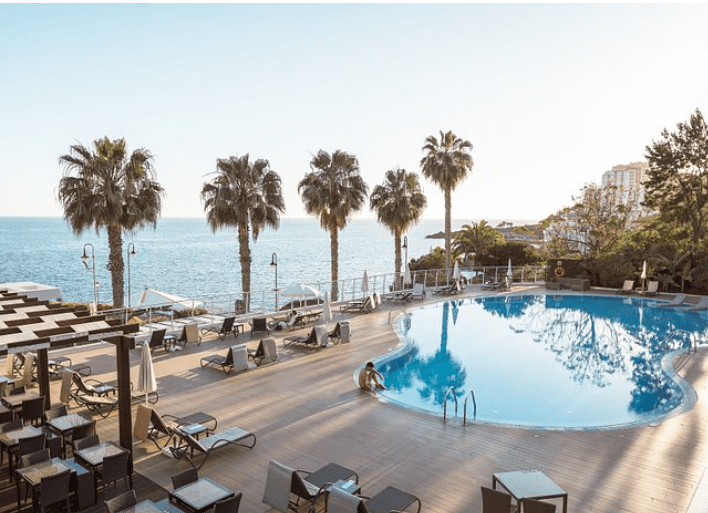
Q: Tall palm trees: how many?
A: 5